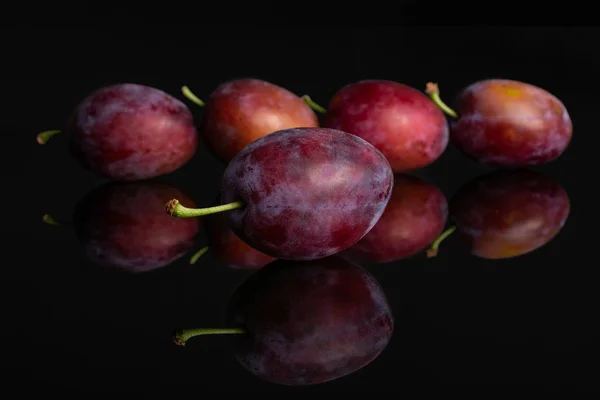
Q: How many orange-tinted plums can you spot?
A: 2